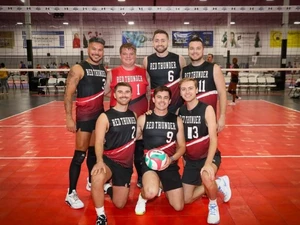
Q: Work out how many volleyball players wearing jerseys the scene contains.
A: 7